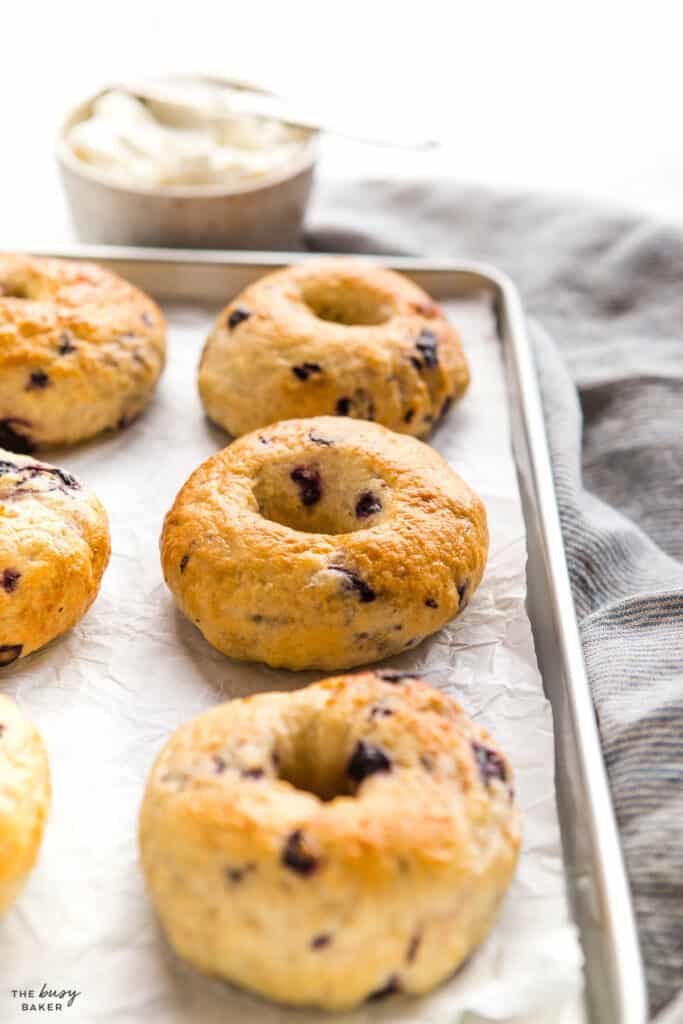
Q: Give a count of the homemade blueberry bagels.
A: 6